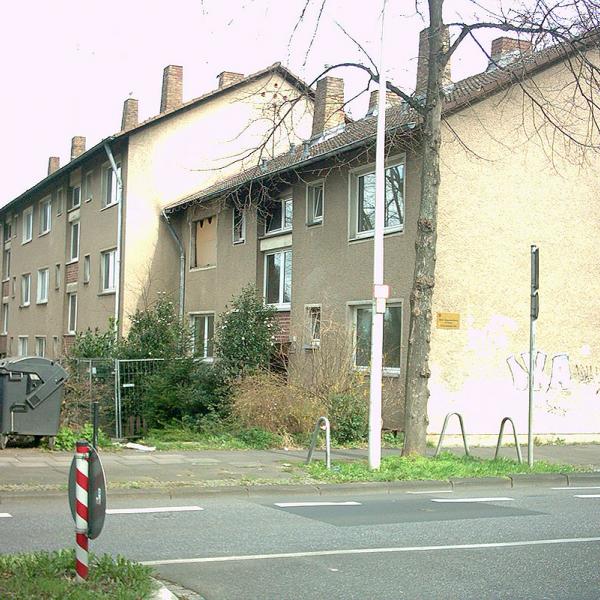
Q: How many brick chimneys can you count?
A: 9